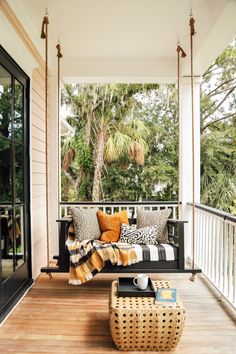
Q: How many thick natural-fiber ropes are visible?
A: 4